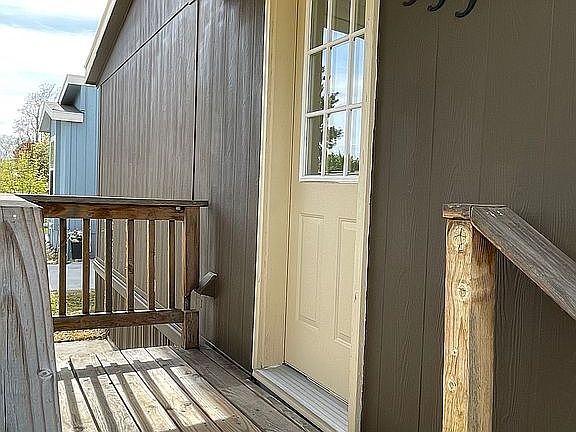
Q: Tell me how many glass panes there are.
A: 9